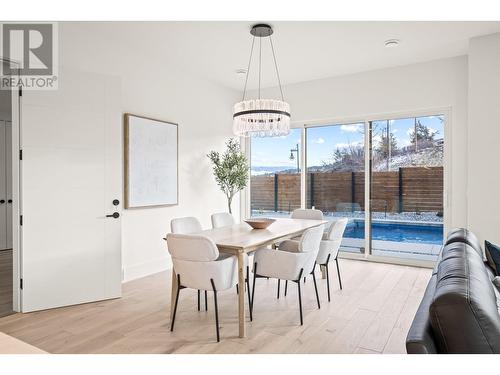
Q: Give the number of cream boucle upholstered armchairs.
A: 6